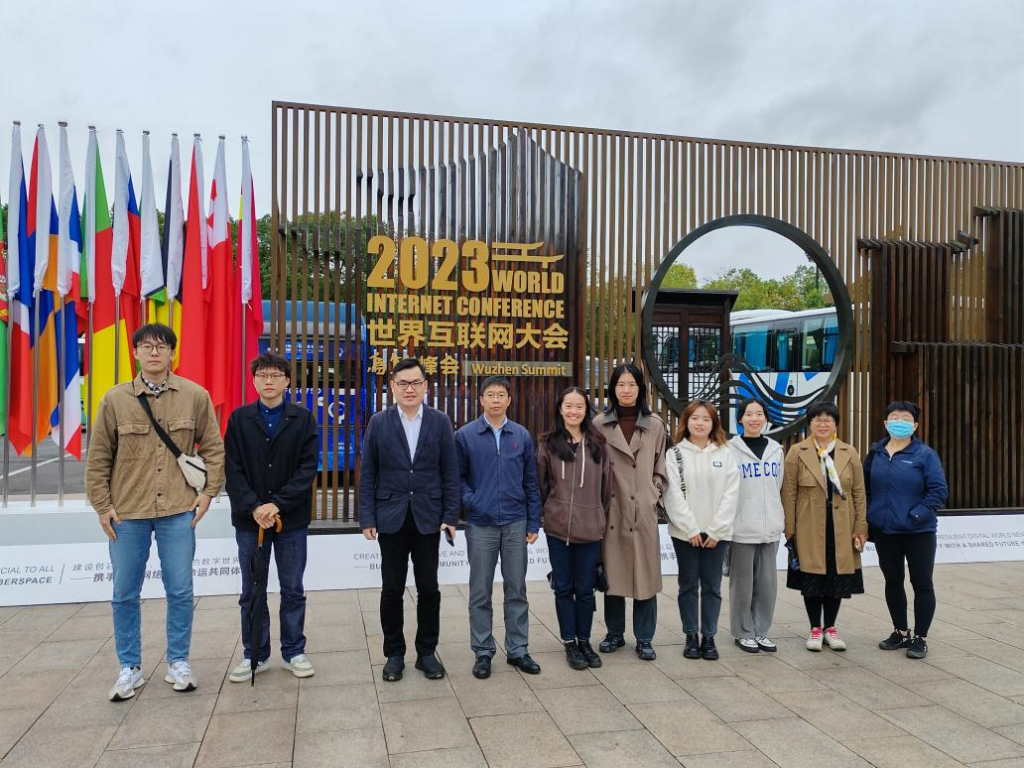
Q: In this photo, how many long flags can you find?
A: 11